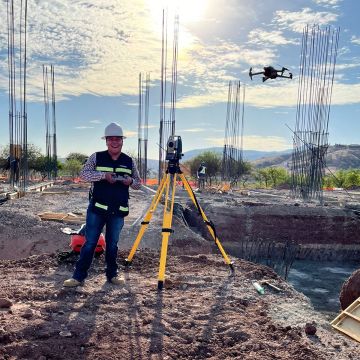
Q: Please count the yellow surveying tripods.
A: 1